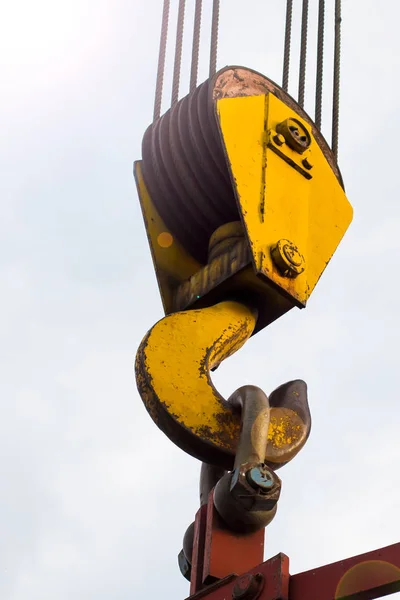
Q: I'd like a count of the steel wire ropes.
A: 8